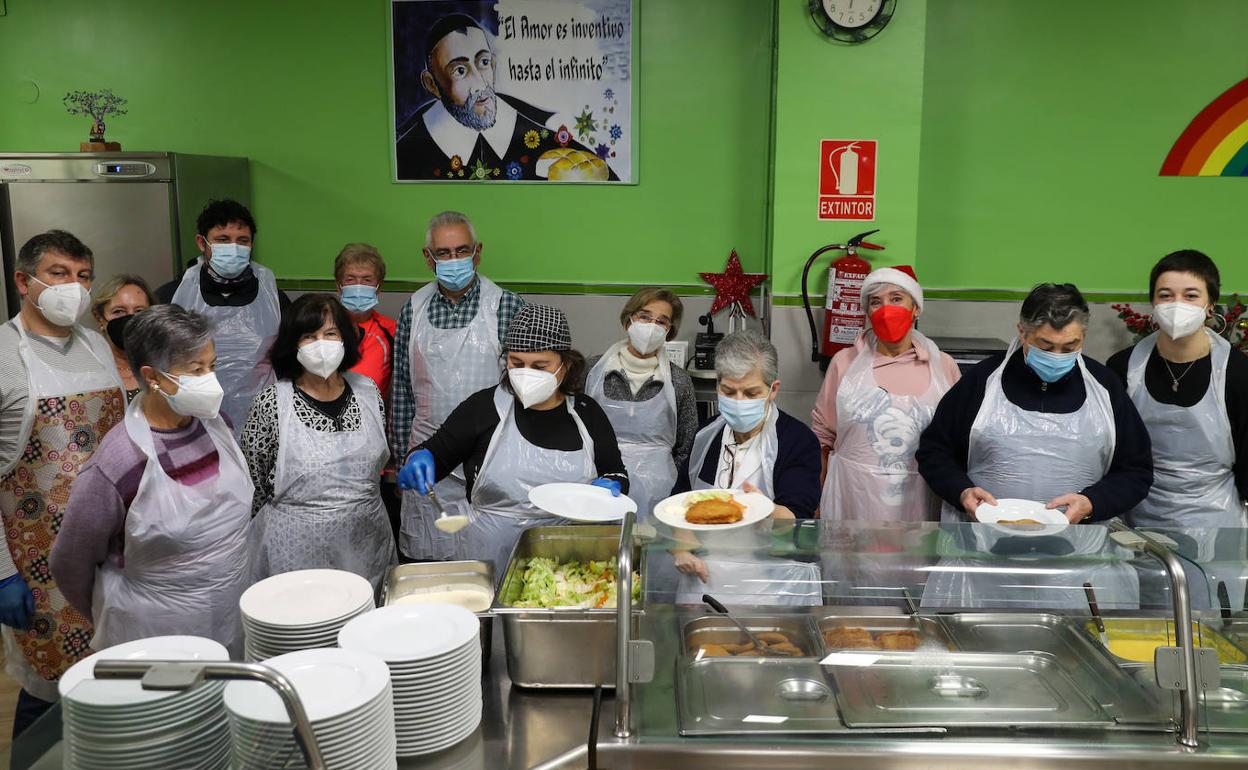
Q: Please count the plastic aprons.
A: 11